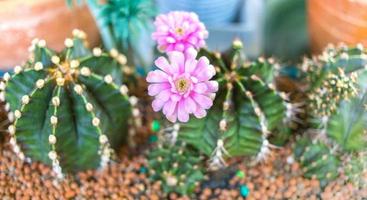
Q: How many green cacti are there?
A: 5